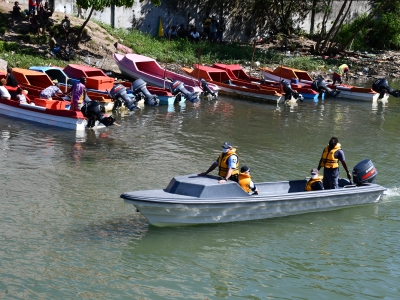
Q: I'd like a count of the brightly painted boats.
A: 8